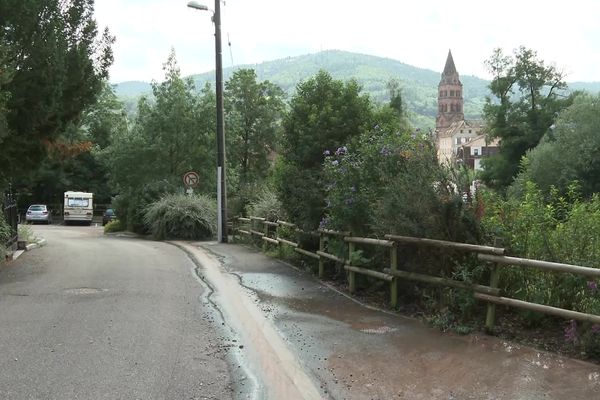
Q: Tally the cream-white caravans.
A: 1